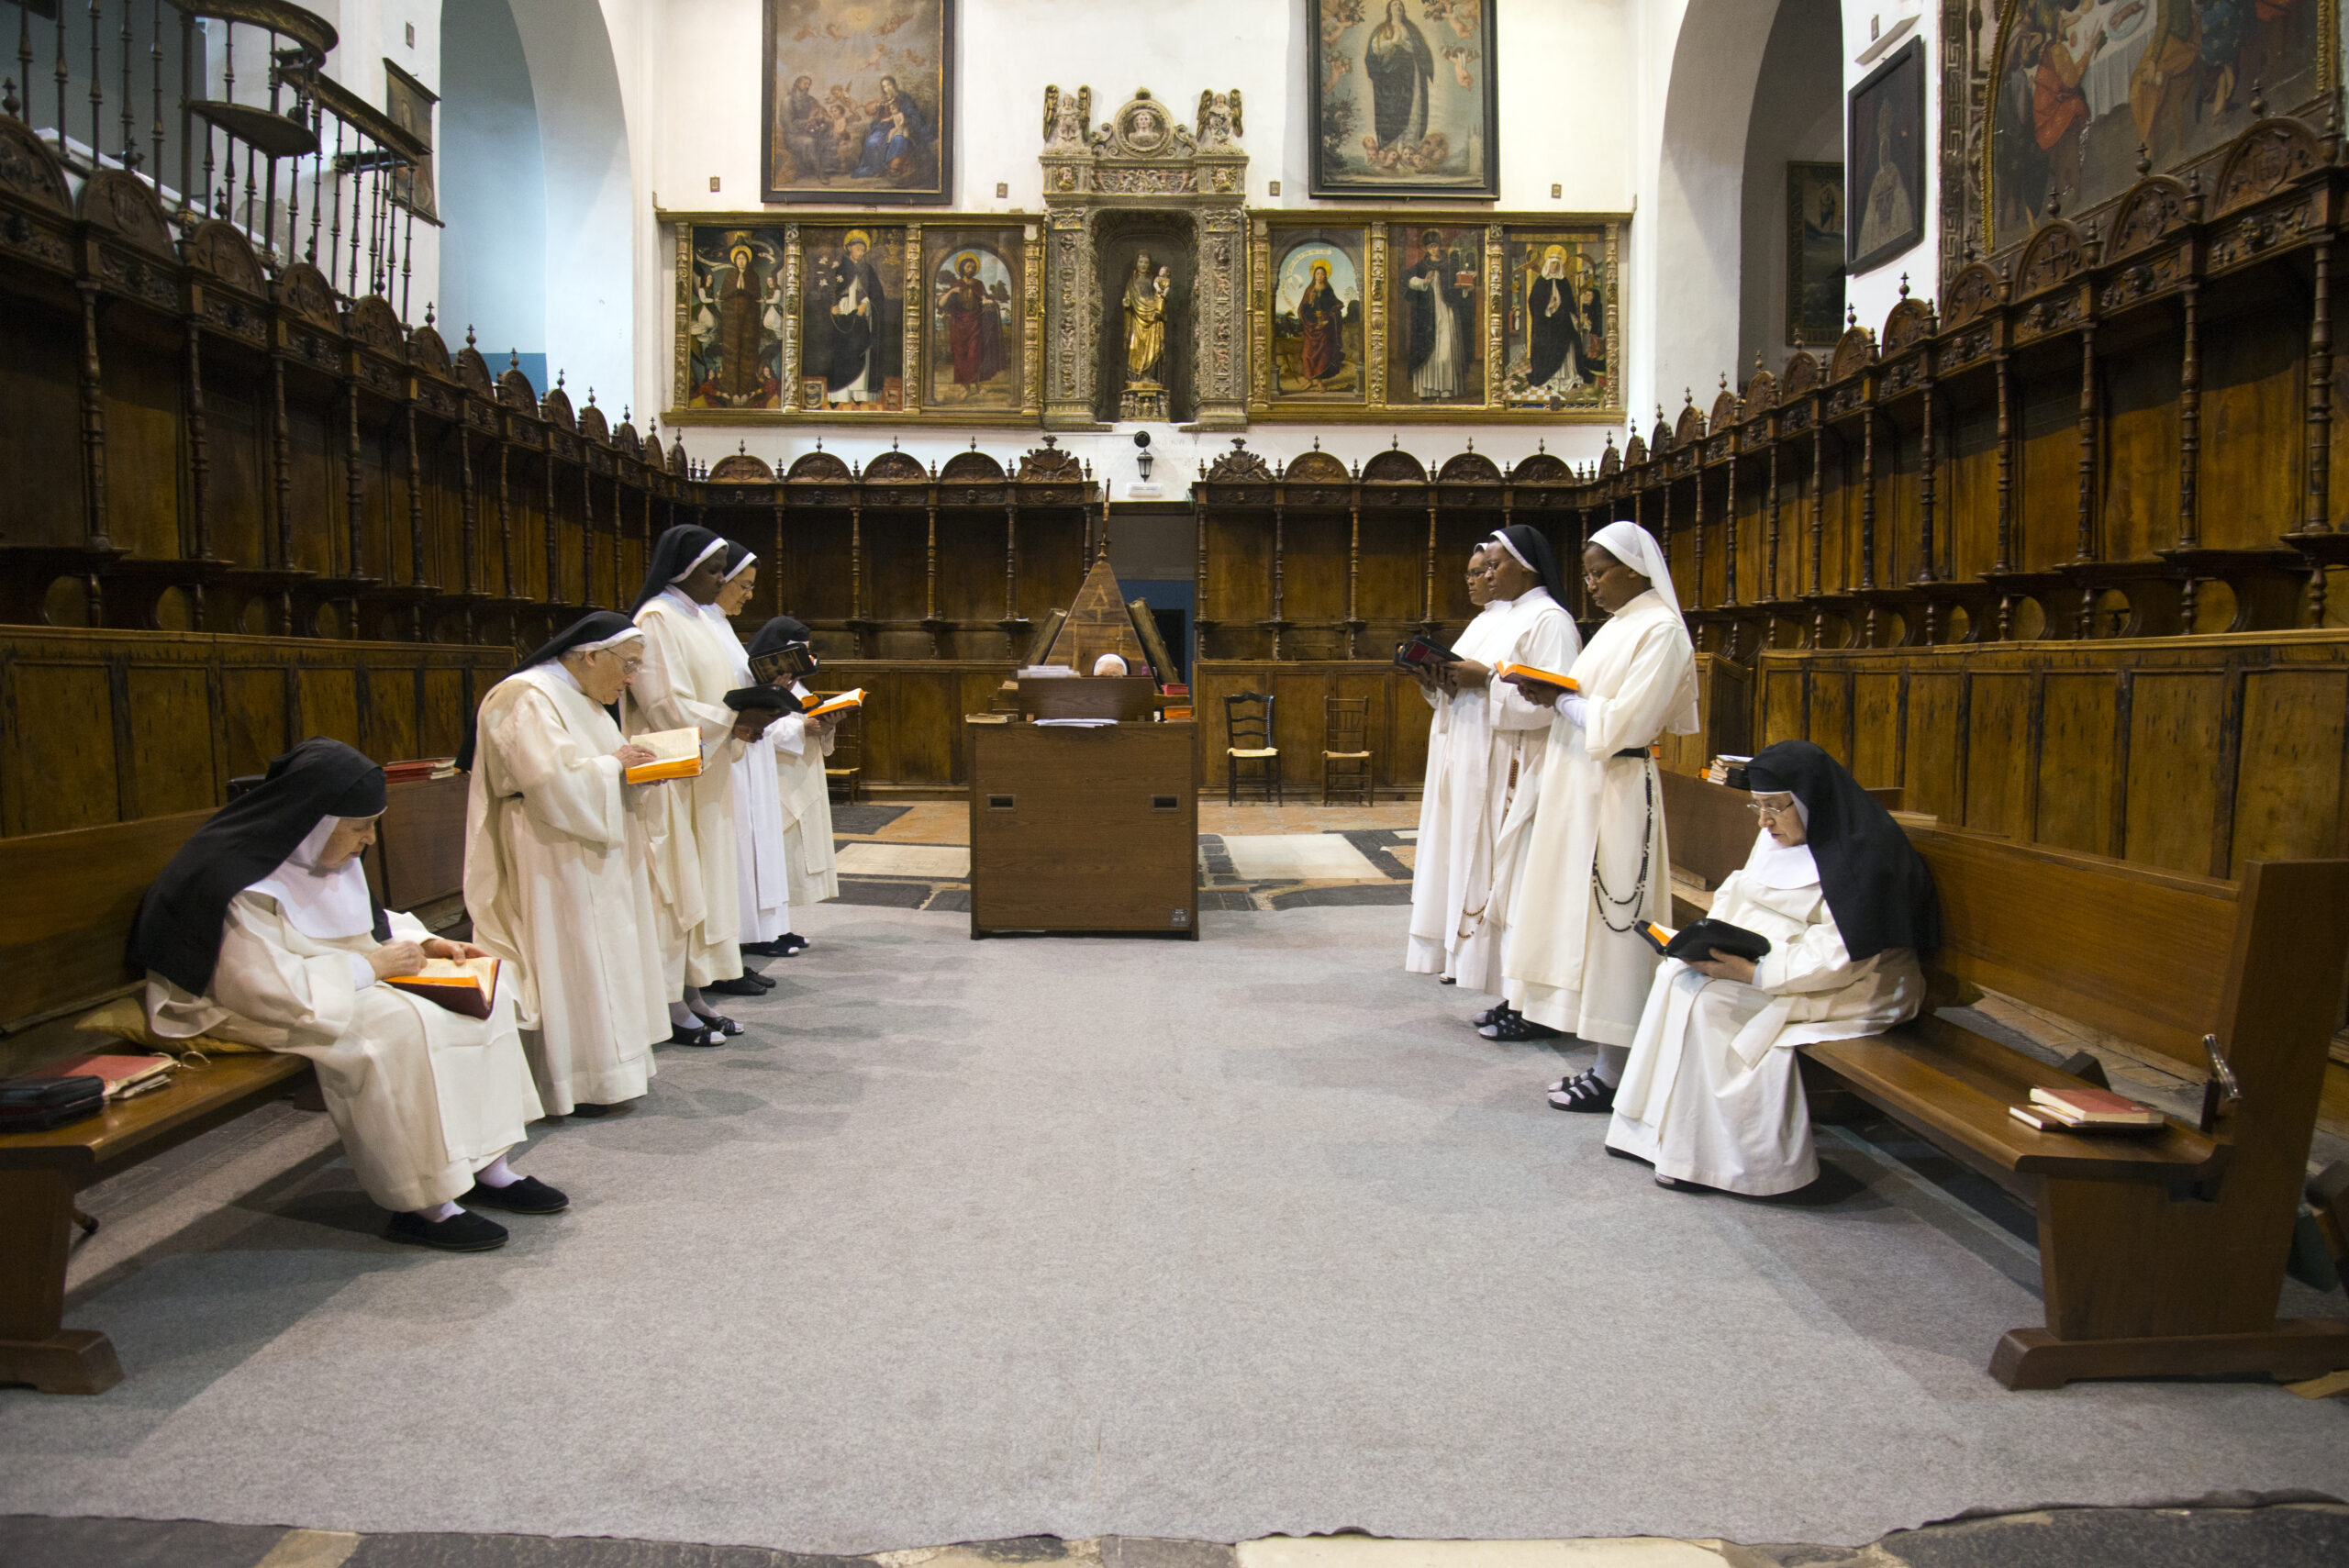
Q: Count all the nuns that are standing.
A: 7